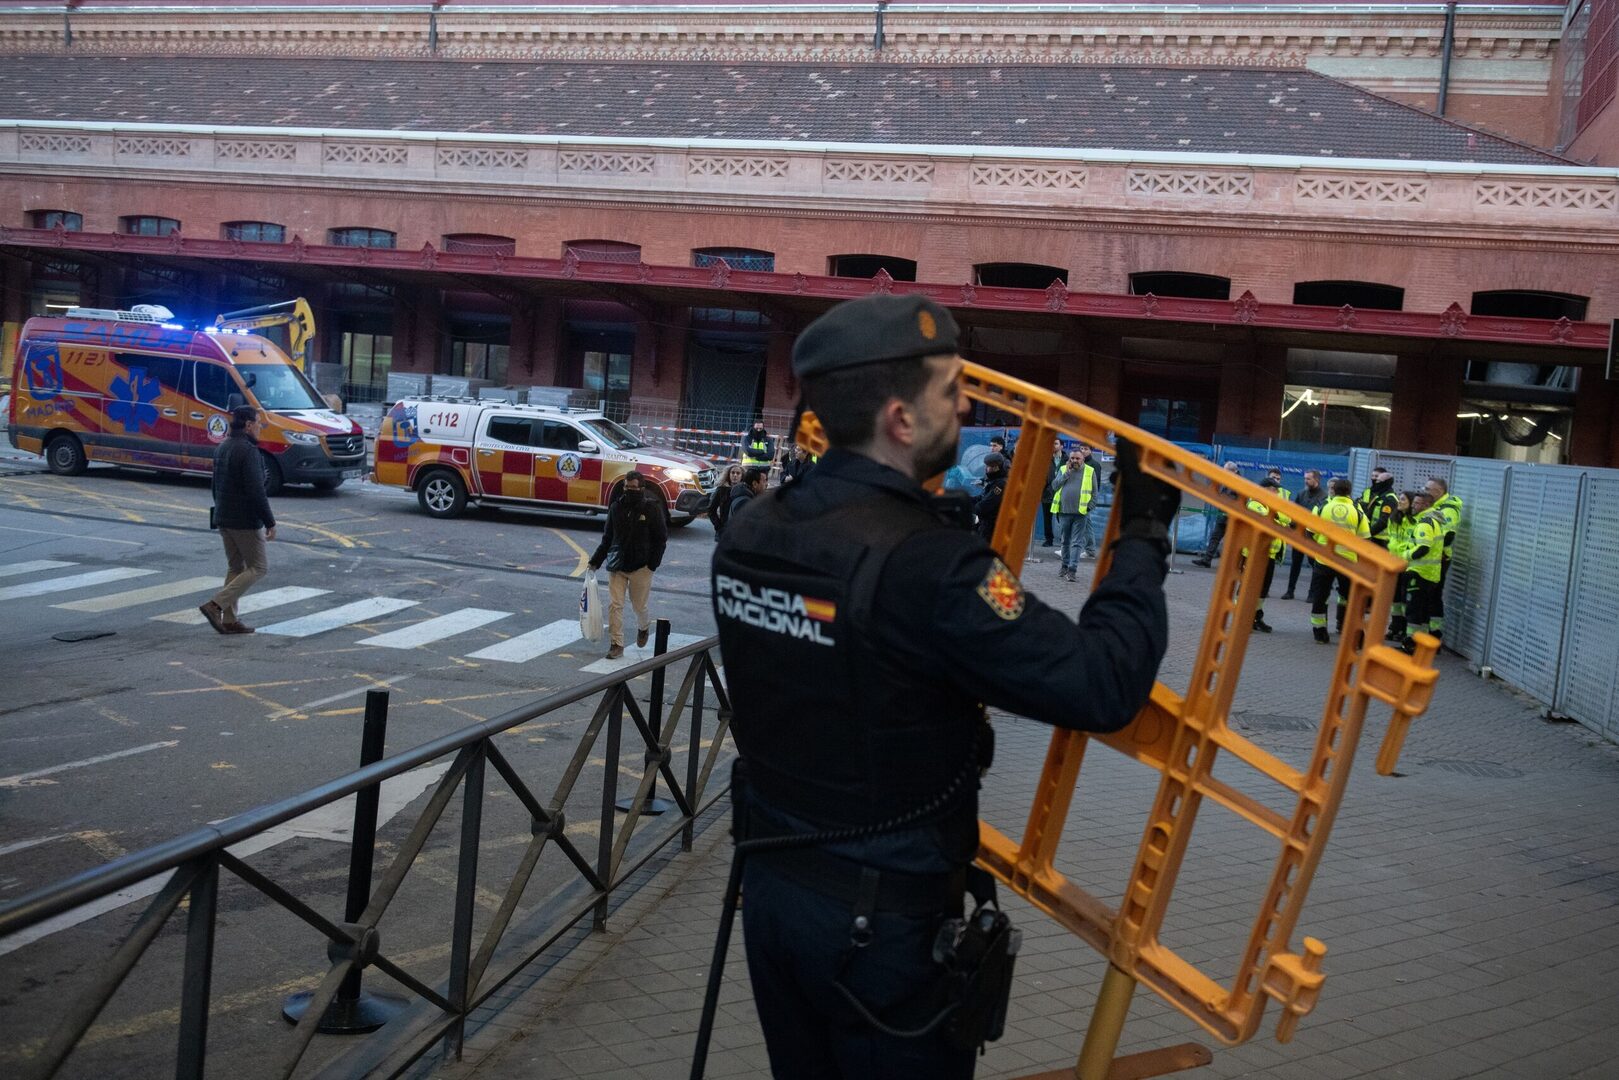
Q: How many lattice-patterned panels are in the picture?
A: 12